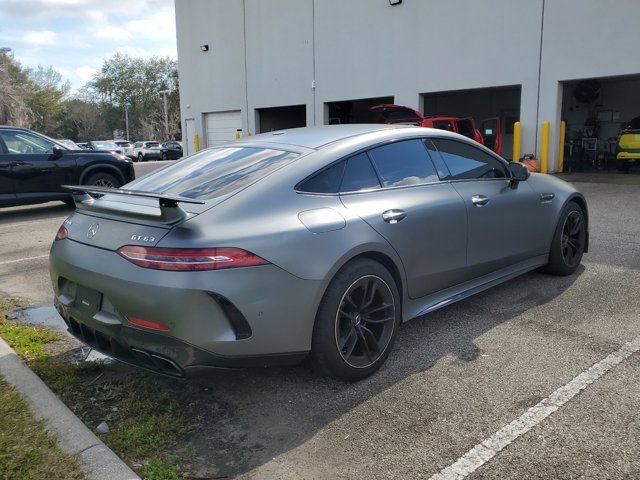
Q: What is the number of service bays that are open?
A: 4